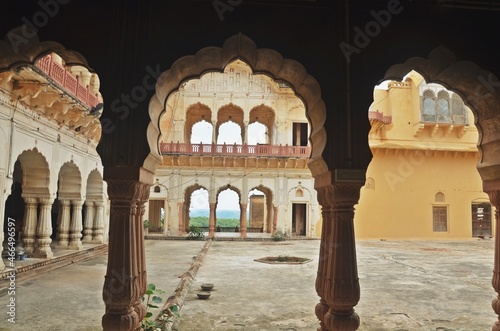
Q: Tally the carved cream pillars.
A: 6